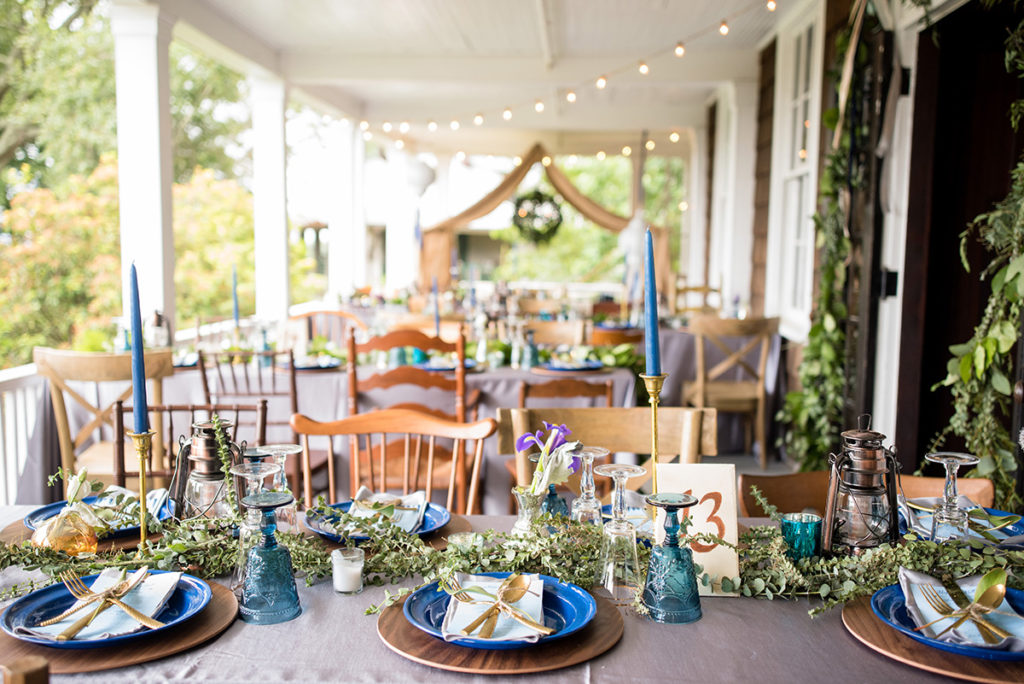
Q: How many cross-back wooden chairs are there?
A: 3